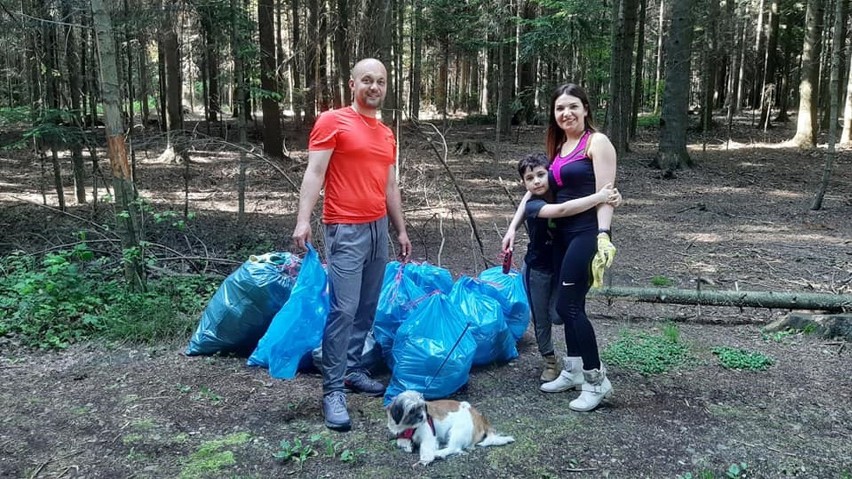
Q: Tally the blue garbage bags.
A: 7